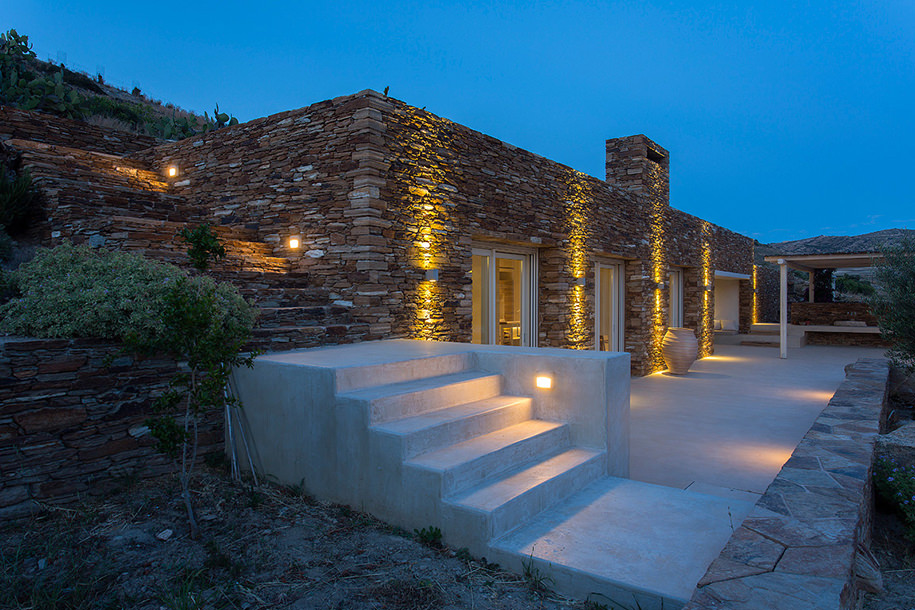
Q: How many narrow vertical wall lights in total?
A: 5